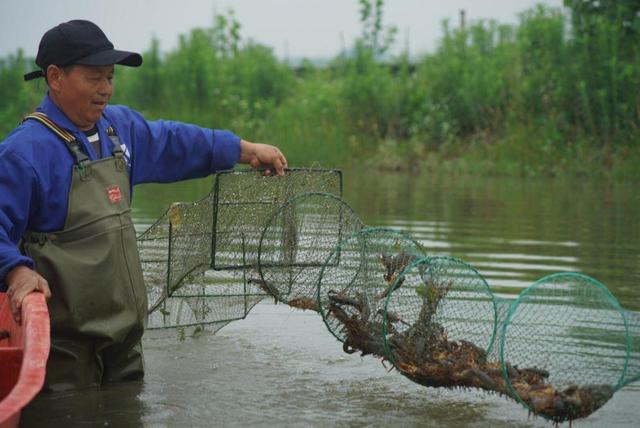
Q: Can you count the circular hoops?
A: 4